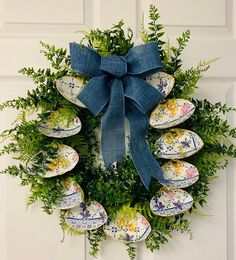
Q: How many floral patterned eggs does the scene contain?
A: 11